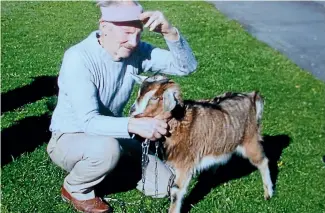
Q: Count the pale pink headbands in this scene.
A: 1